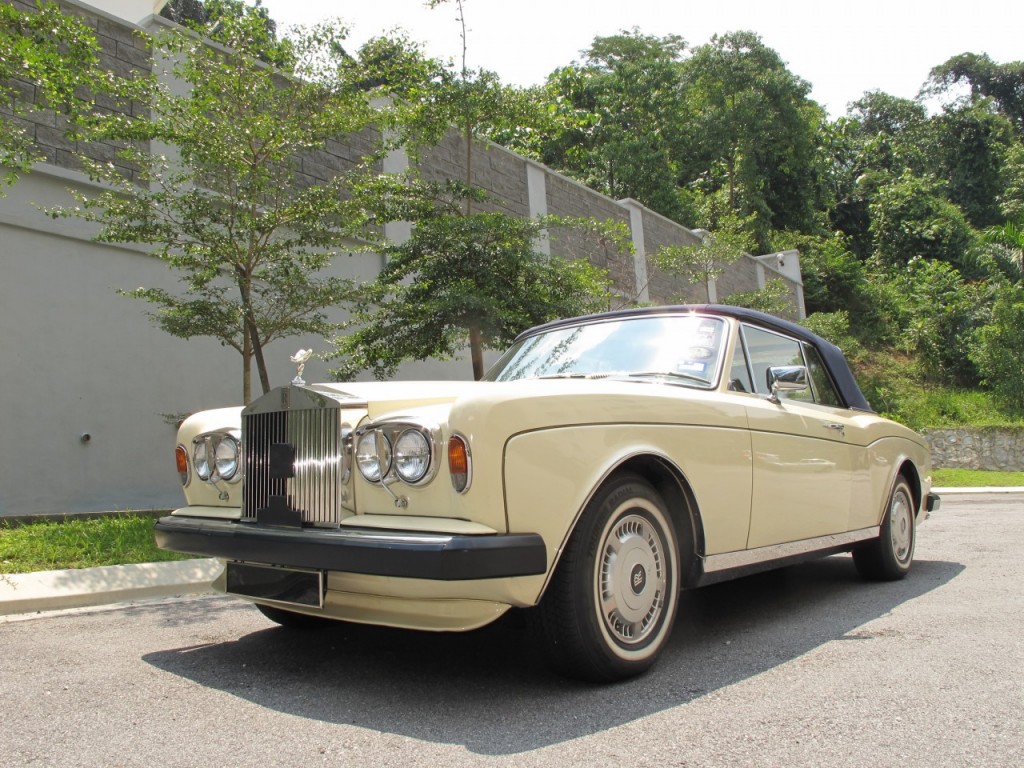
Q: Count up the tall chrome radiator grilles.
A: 1